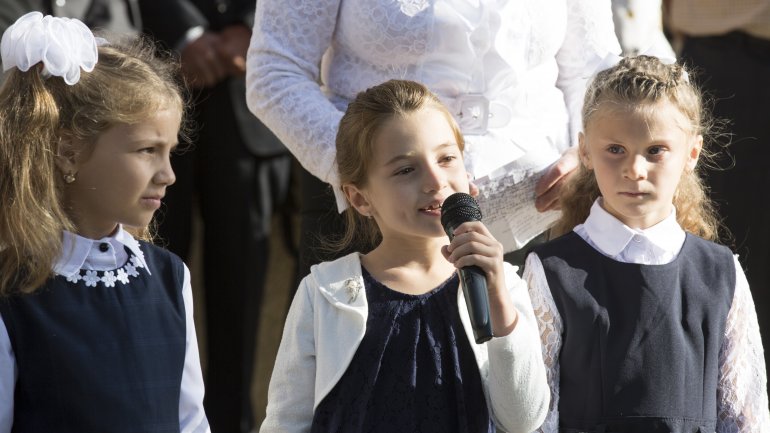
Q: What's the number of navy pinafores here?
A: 2